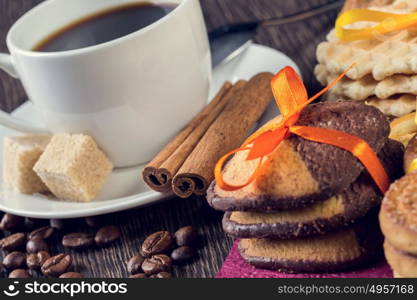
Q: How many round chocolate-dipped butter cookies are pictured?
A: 3